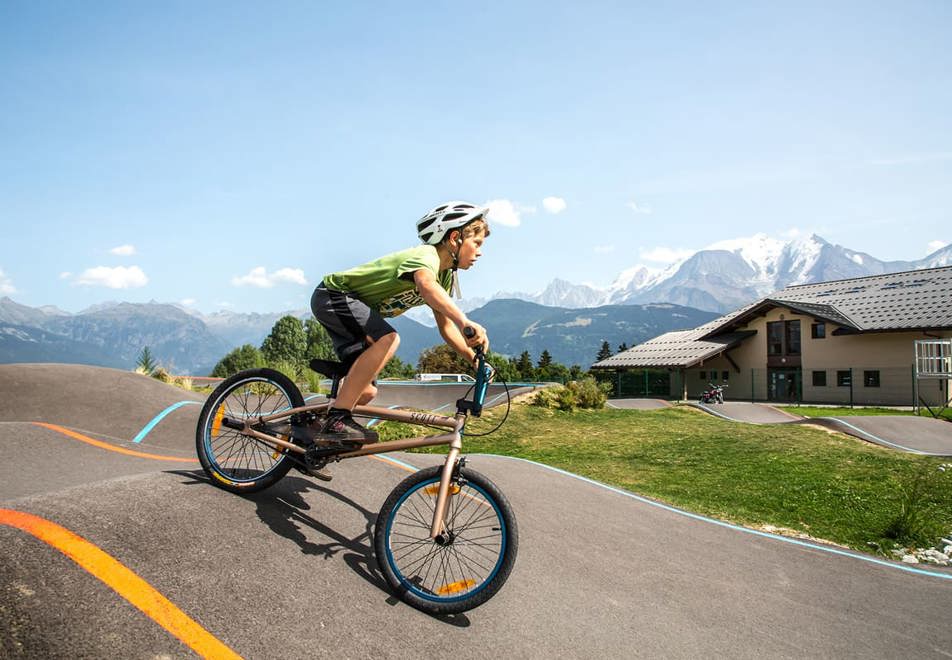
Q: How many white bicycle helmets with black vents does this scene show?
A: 1